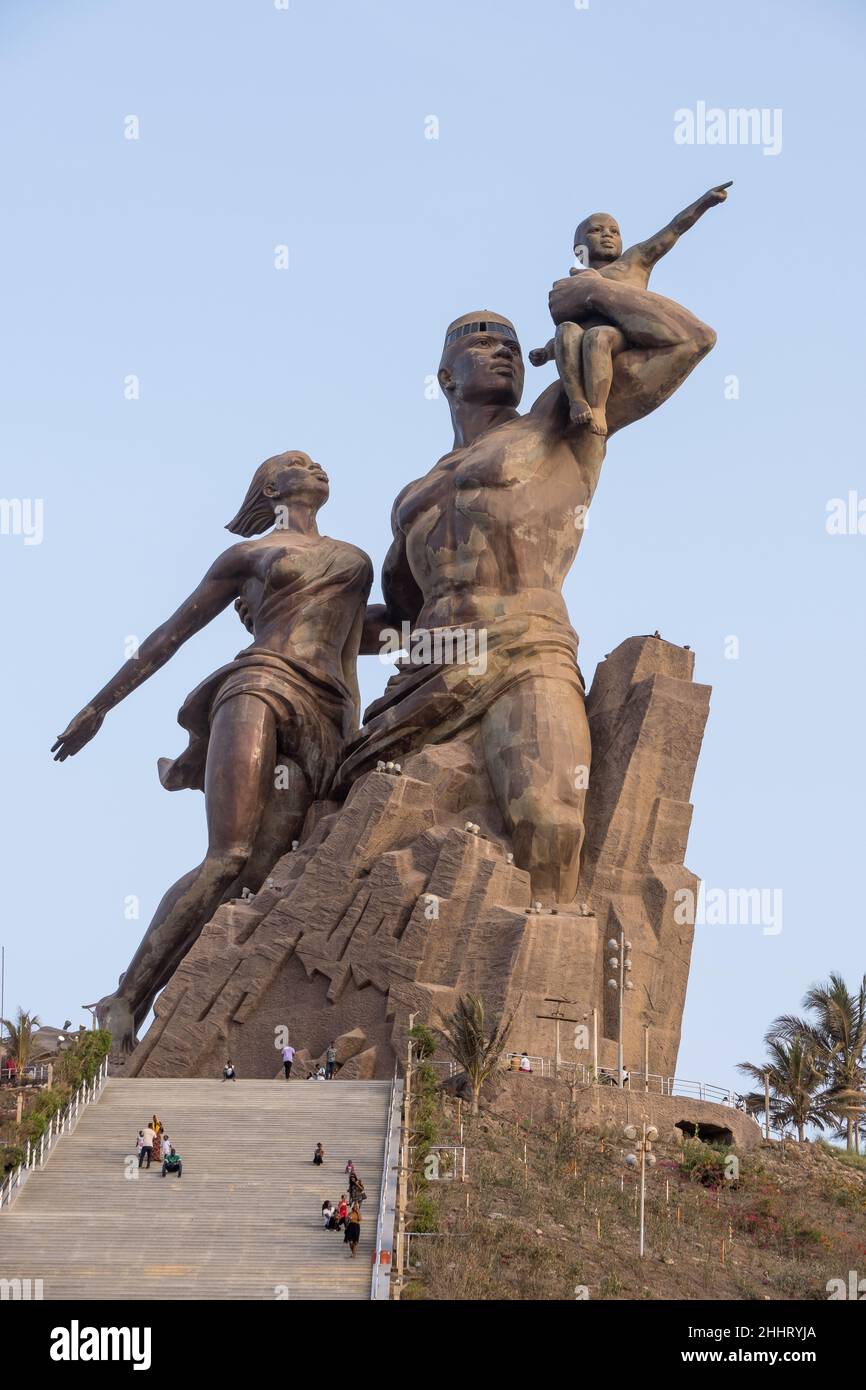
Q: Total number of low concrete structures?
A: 1